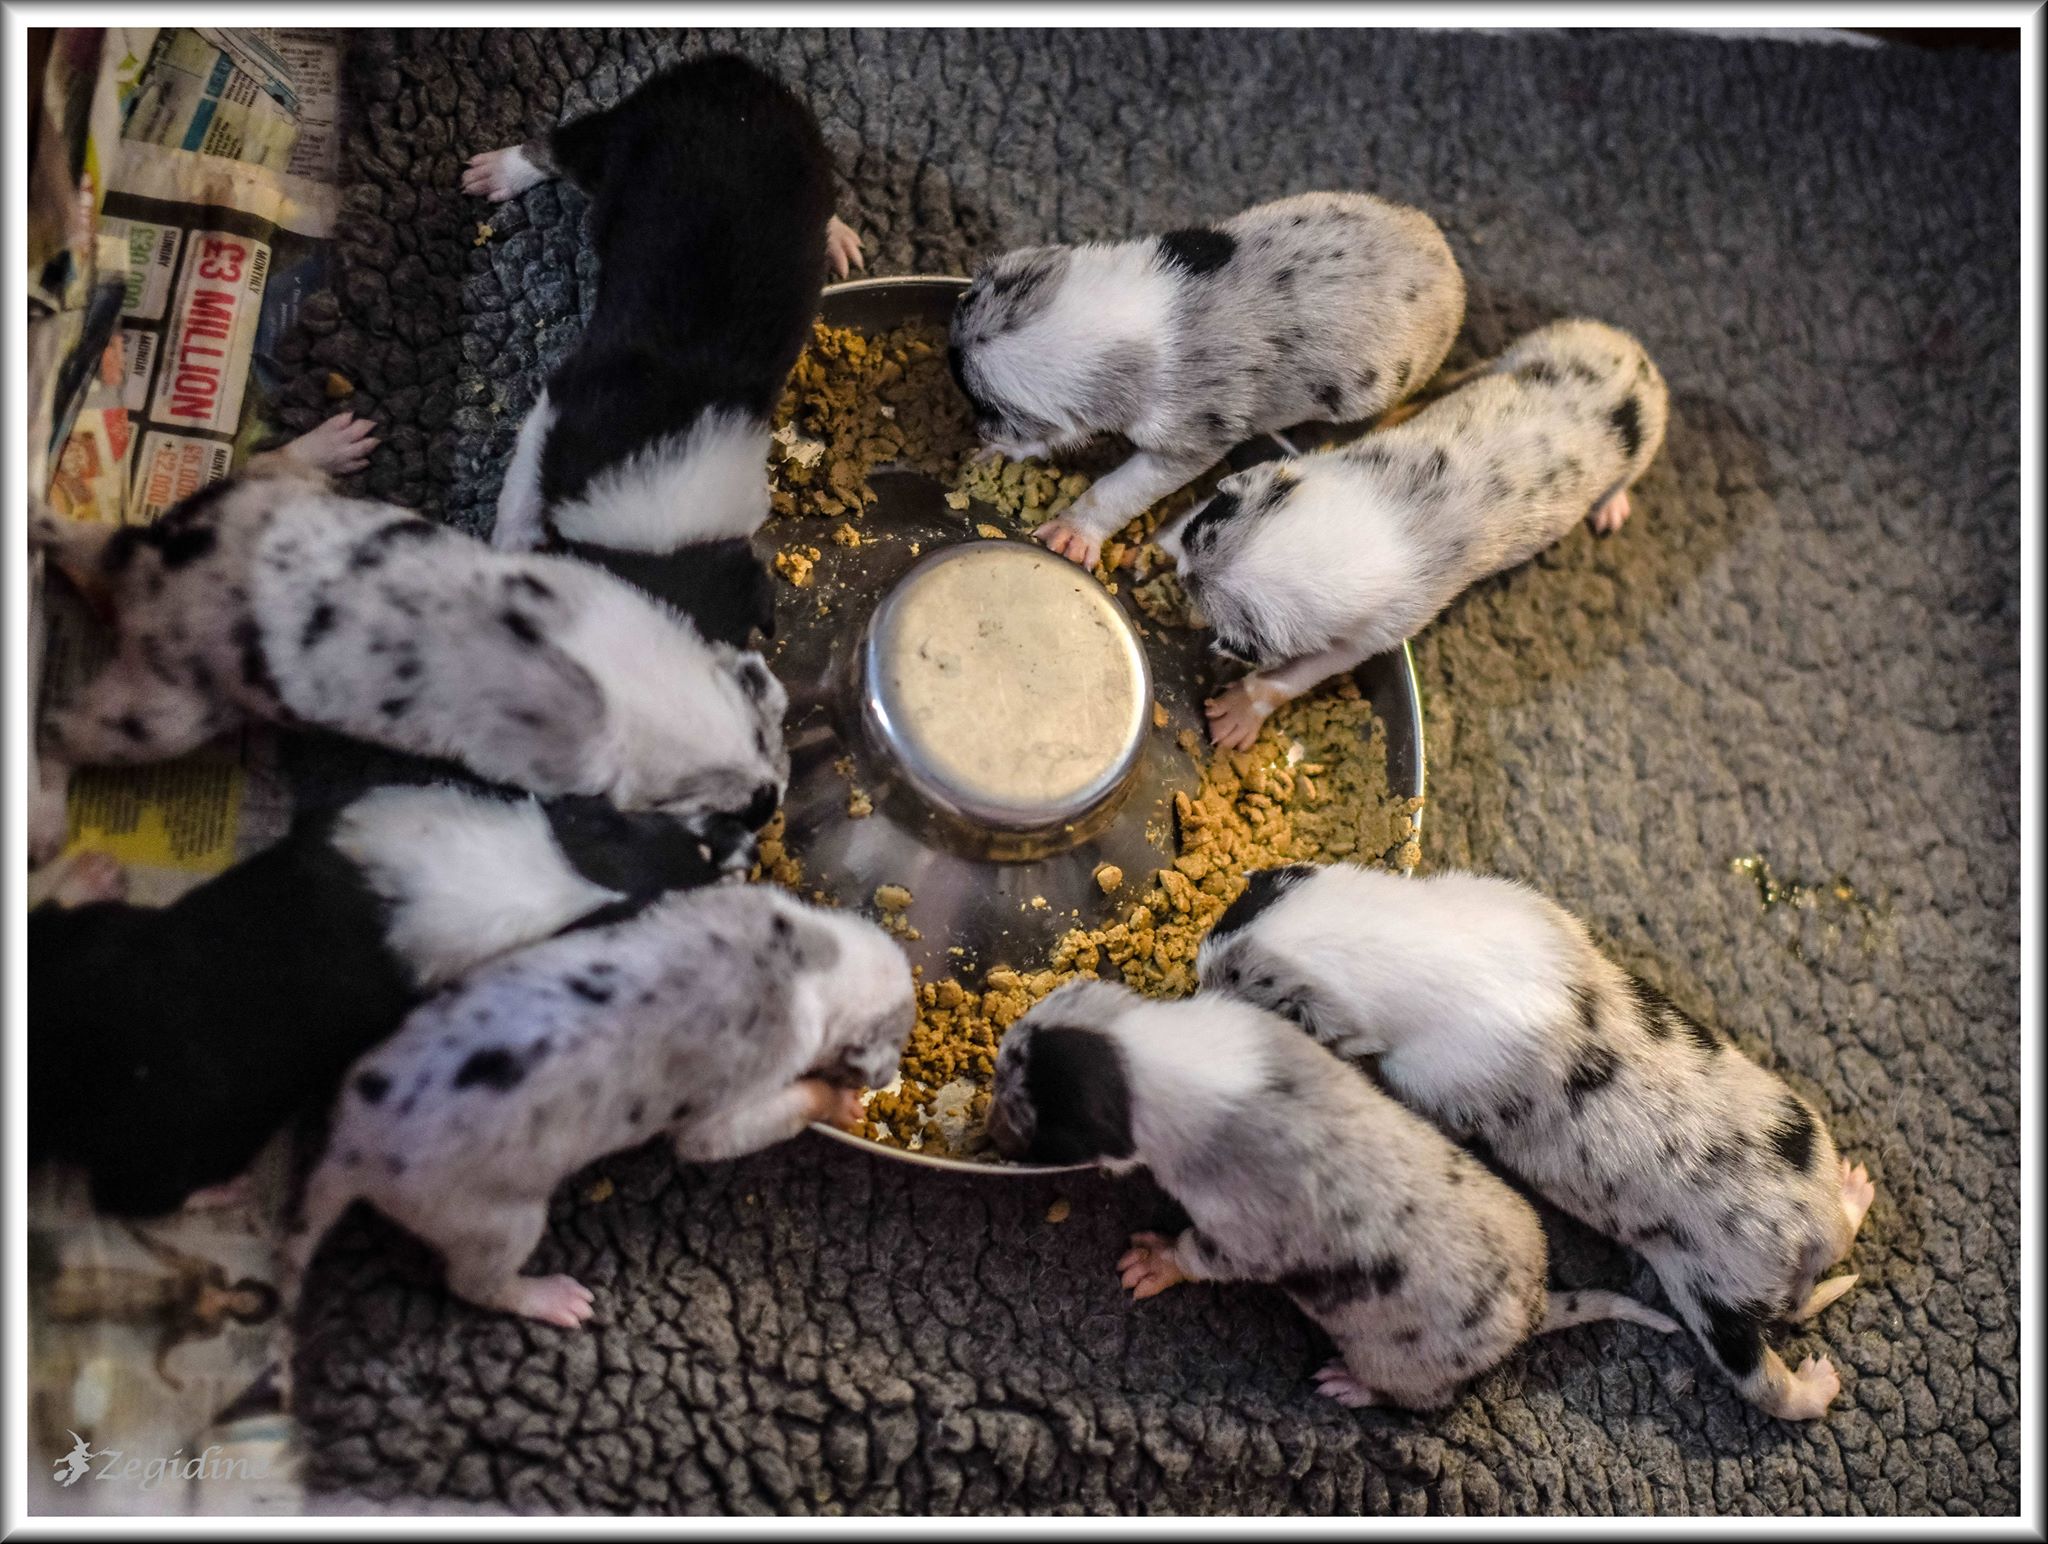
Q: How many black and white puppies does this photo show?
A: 2